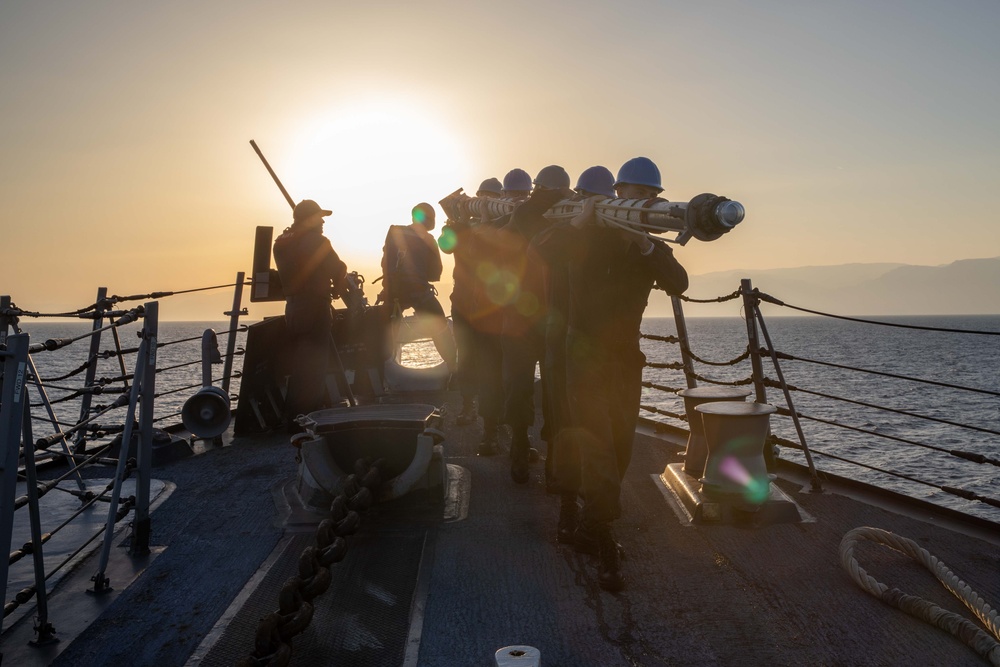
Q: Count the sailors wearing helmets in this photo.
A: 5